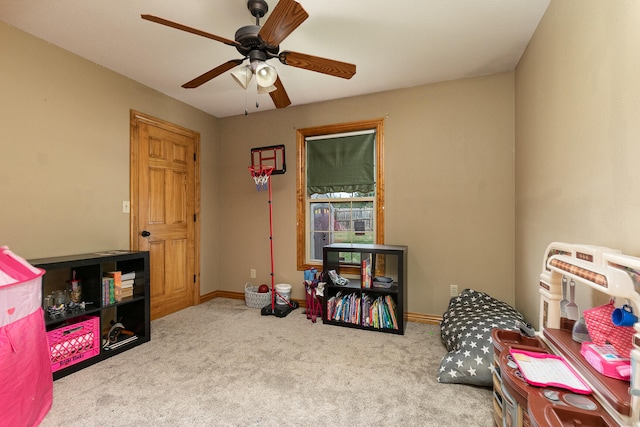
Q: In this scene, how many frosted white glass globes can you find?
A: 3